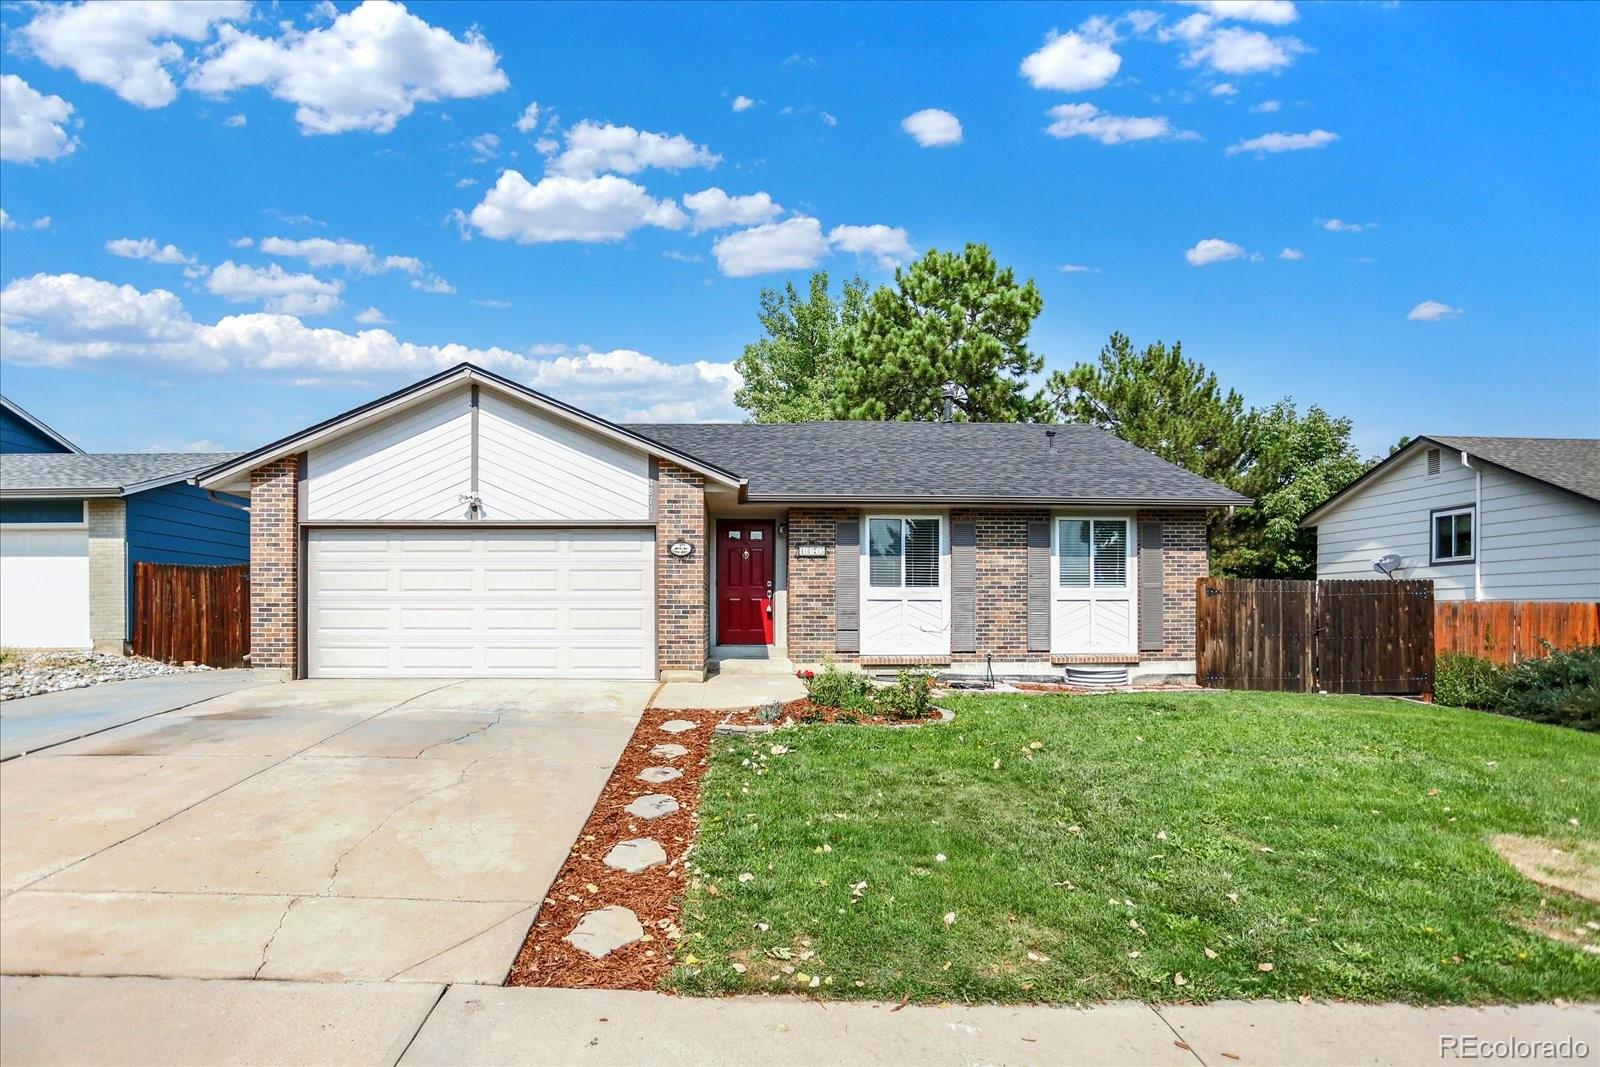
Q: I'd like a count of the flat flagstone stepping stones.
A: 6